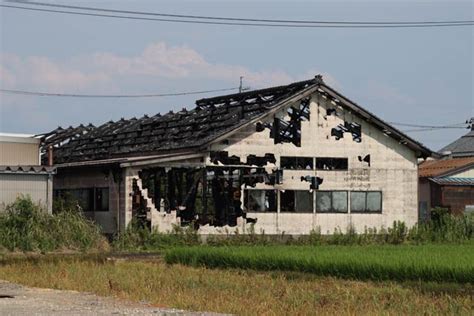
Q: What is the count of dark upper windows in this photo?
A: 2